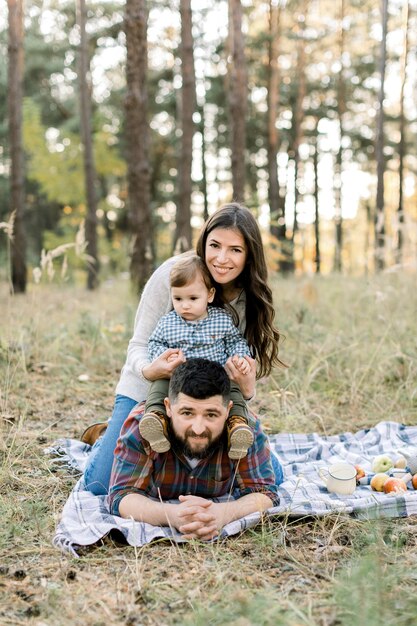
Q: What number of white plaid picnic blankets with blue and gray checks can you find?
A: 1